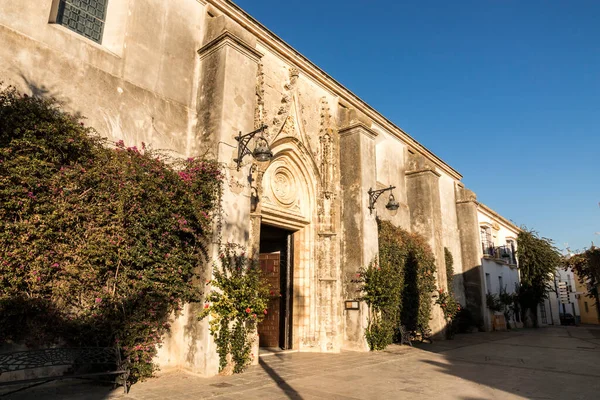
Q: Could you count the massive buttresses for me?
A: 4